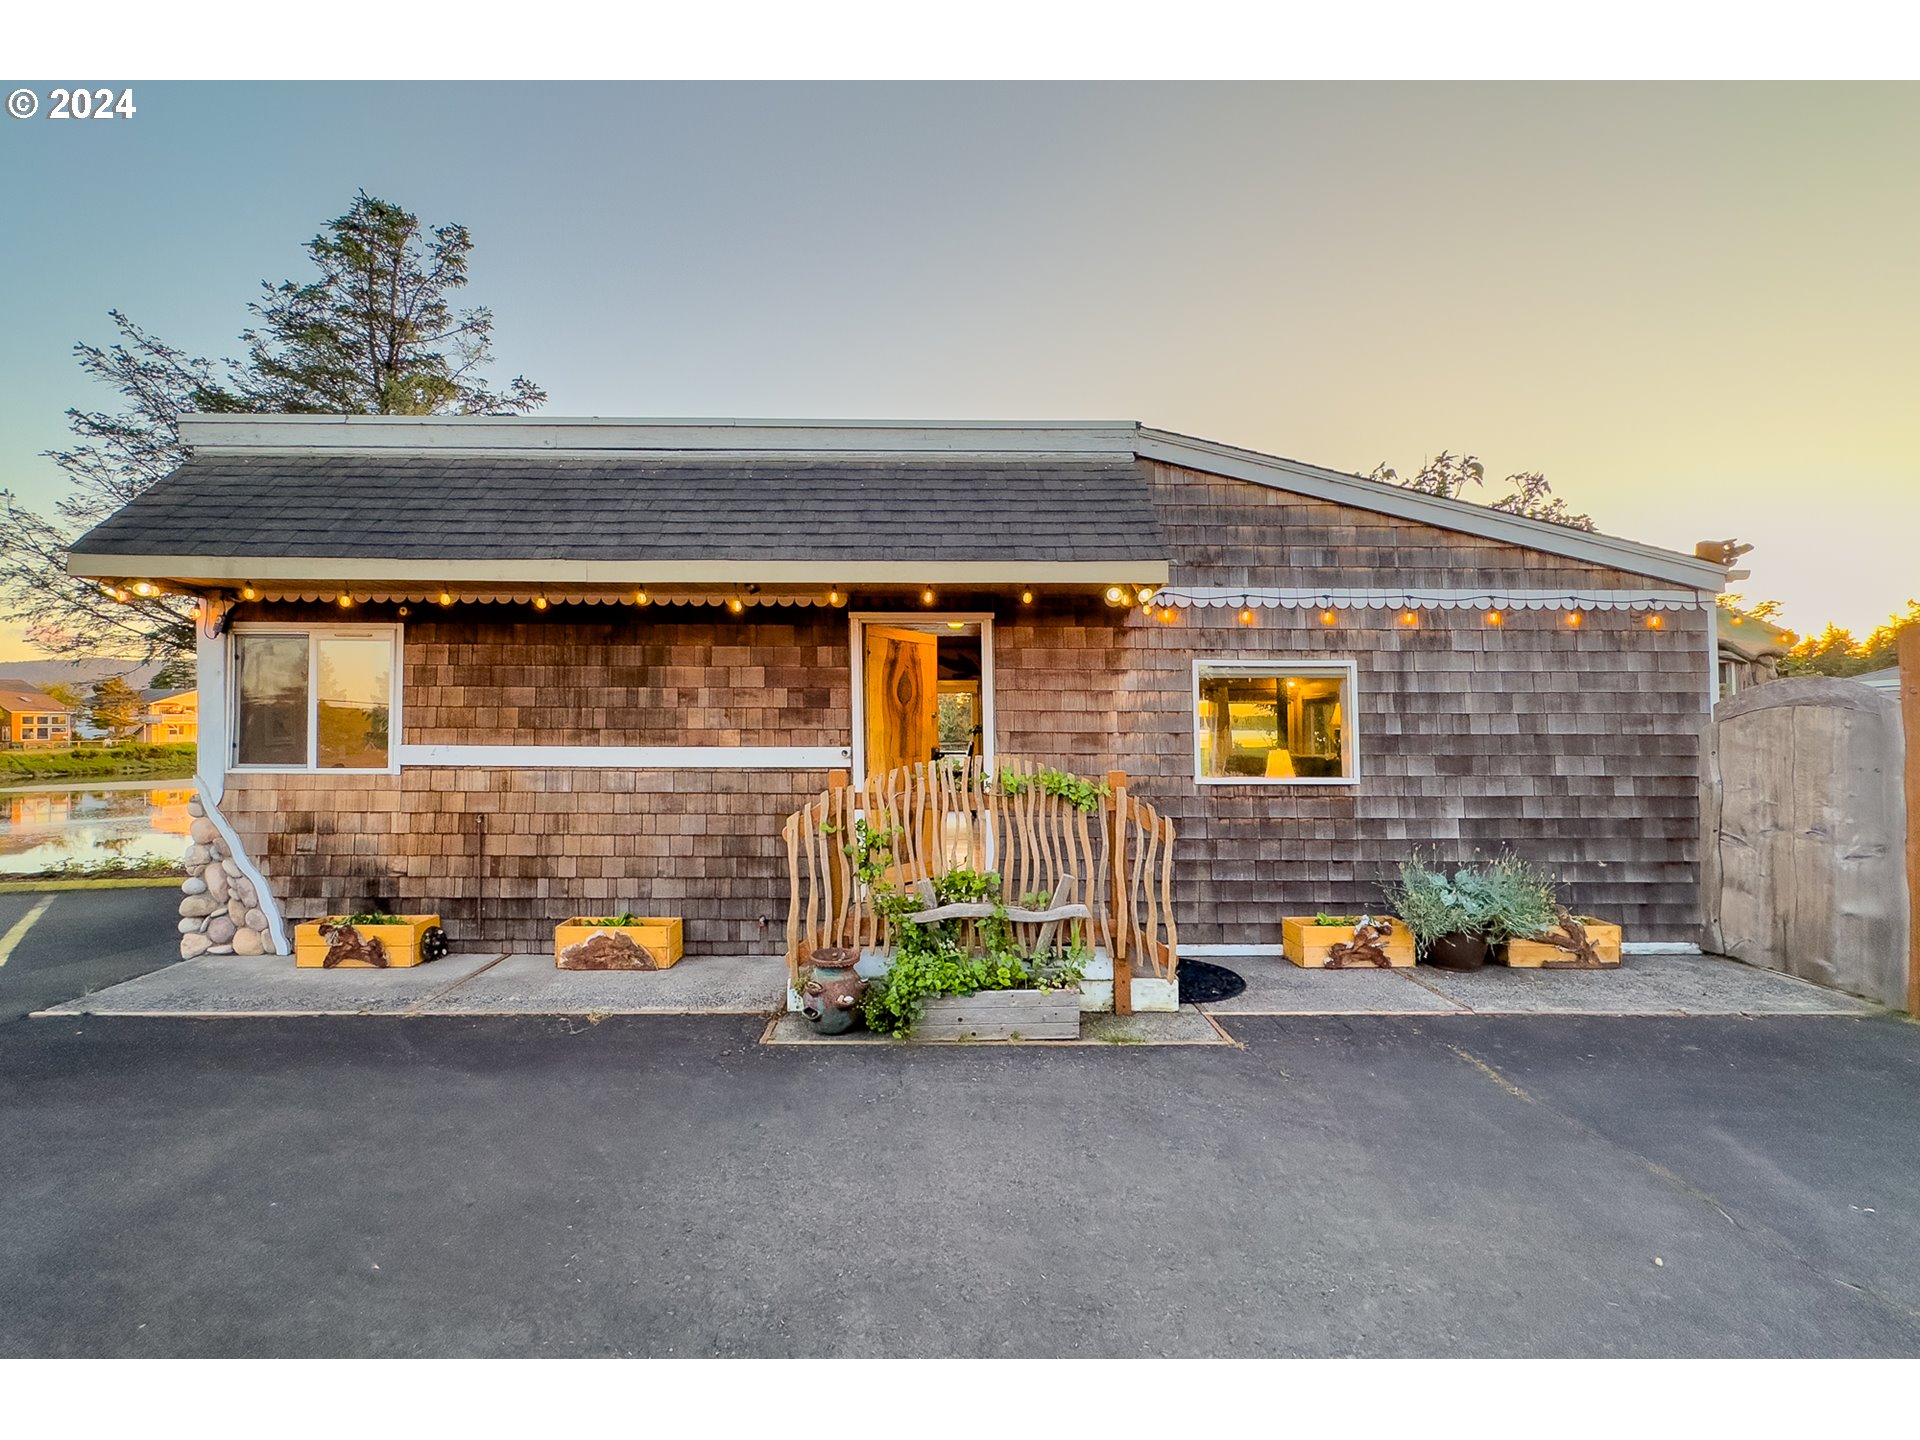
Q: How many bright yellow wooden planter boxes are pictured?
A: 4